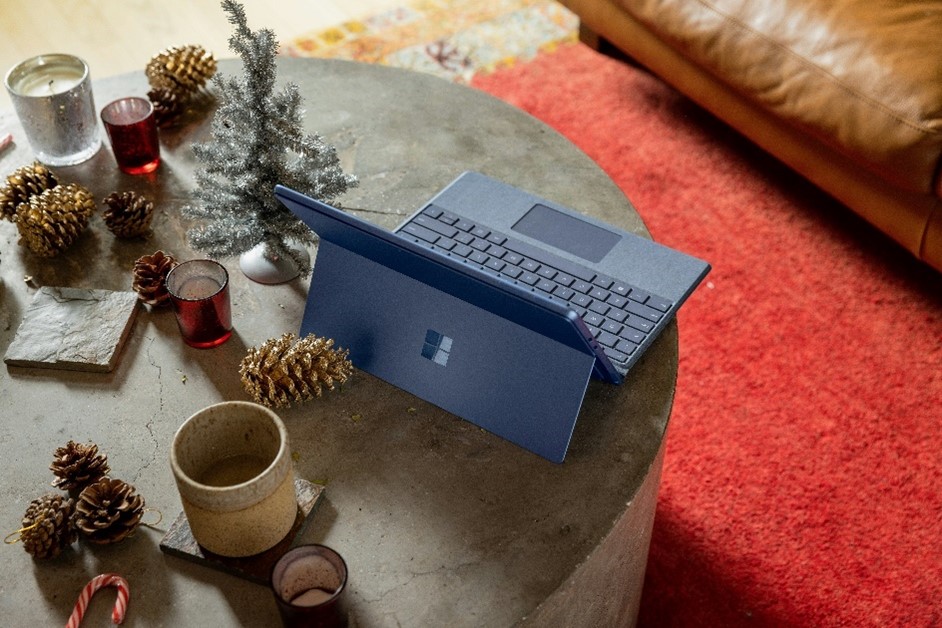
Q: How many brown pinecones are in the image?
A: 6